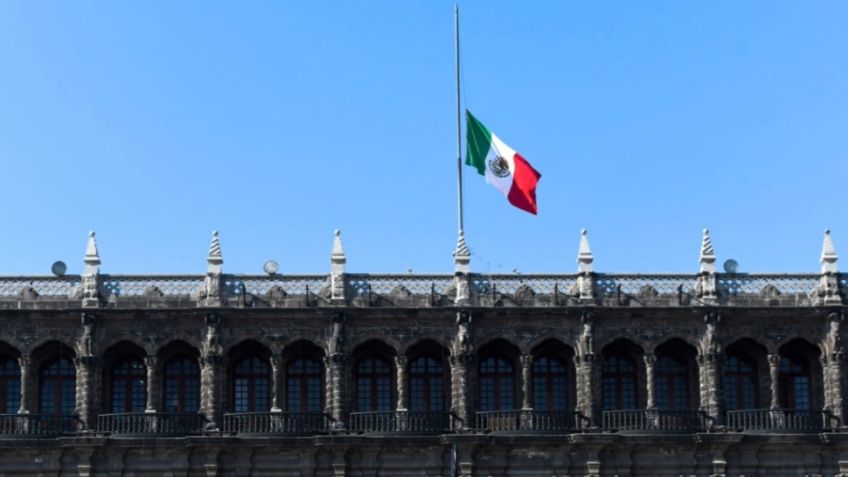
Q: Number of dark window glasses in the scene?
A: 14